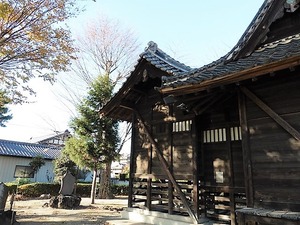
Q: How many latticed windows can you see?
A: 3